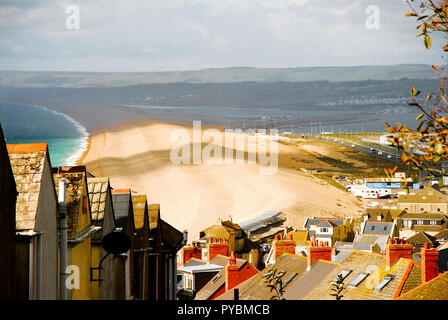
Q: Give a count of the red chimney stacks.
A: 7